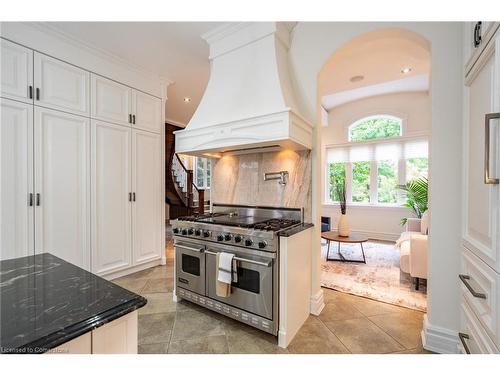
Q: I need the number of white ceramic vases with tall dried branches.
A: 1